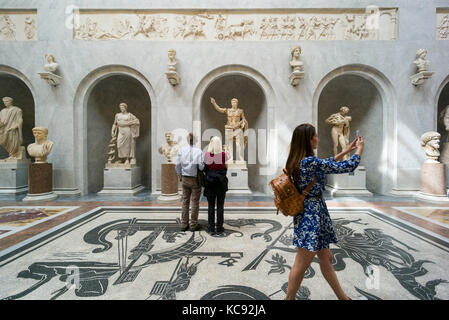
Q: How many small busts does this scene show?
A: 4